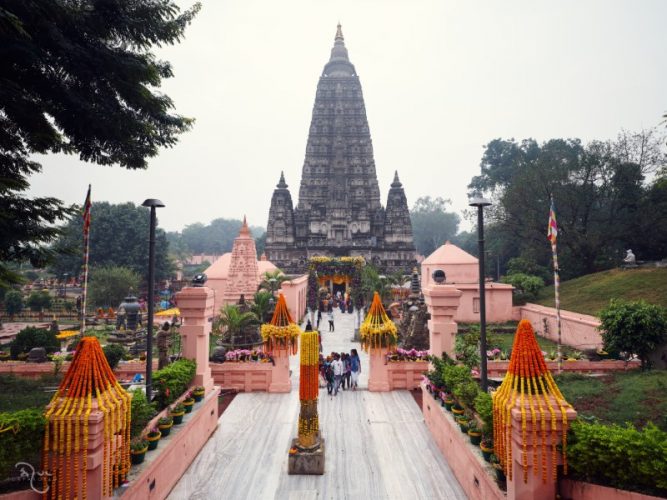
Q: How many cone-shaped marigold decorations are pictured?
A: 4